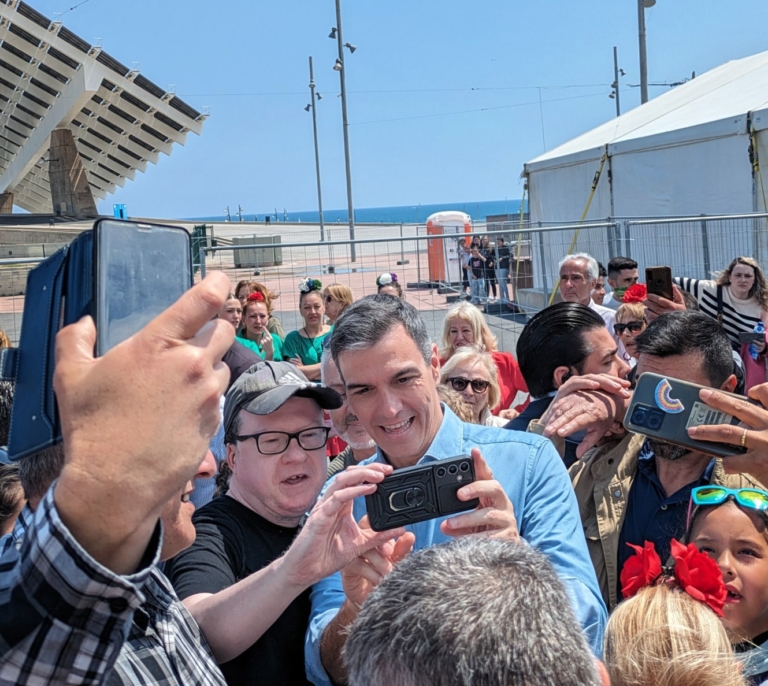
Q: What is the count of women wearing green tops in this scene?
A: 2